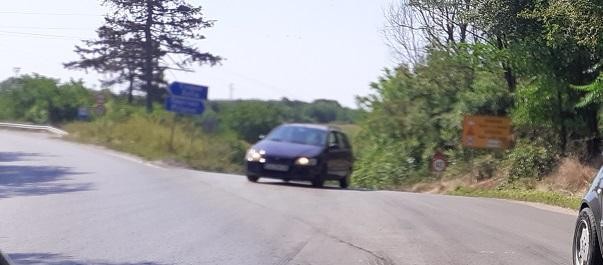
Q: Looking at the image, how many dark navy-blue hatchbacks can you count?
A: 1